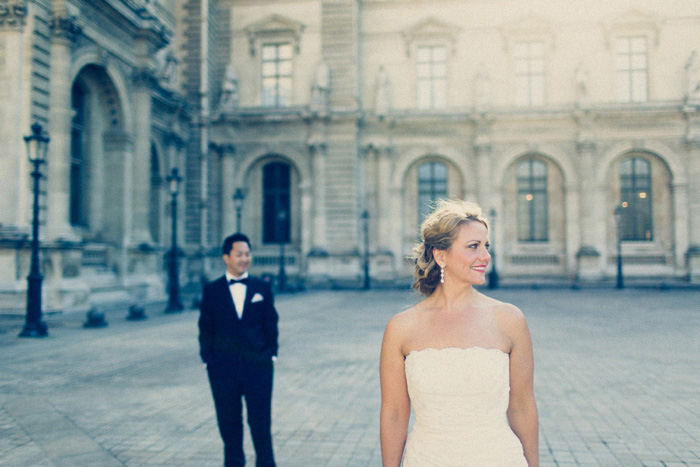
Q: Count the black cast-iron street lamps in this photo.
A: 7